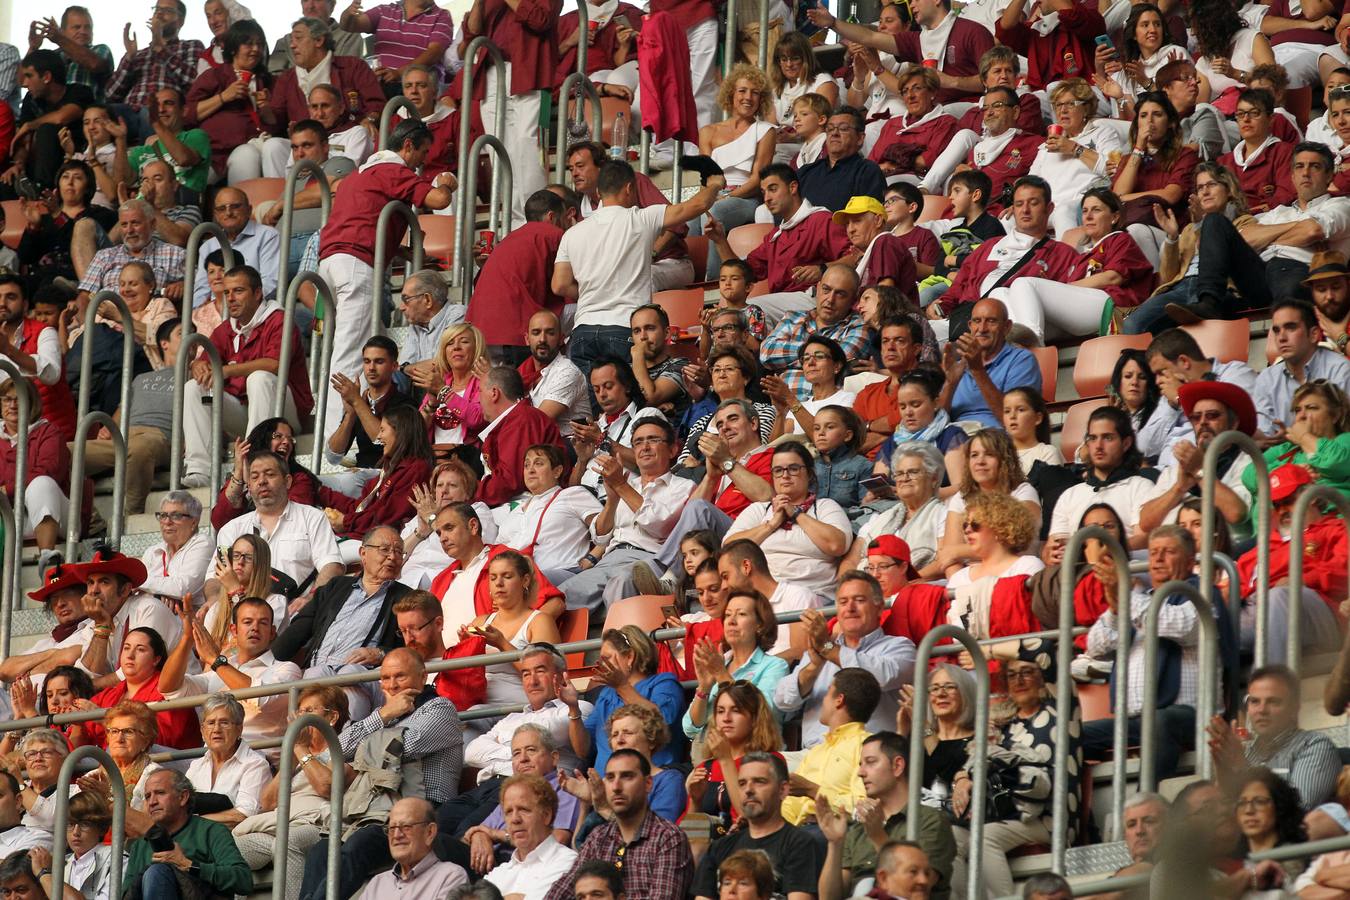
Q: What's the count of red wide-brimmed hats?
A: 3